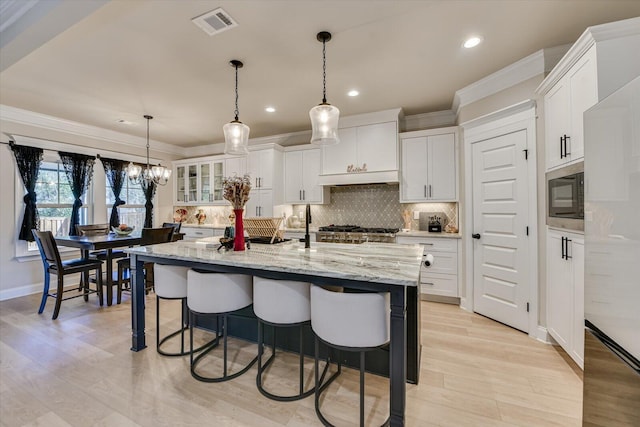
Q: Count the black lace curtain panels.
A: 4